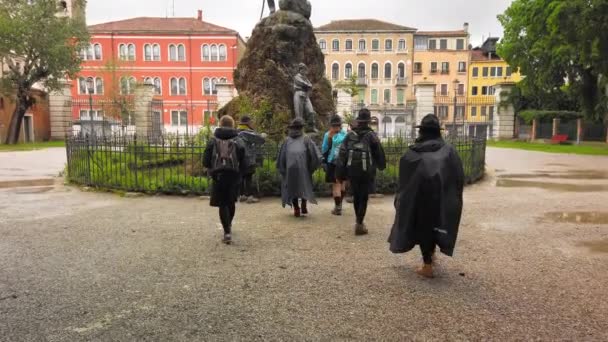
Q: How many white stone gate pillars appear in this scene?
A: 6